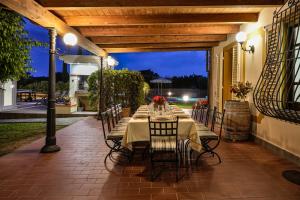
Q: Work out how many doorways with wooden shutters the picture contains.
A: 1